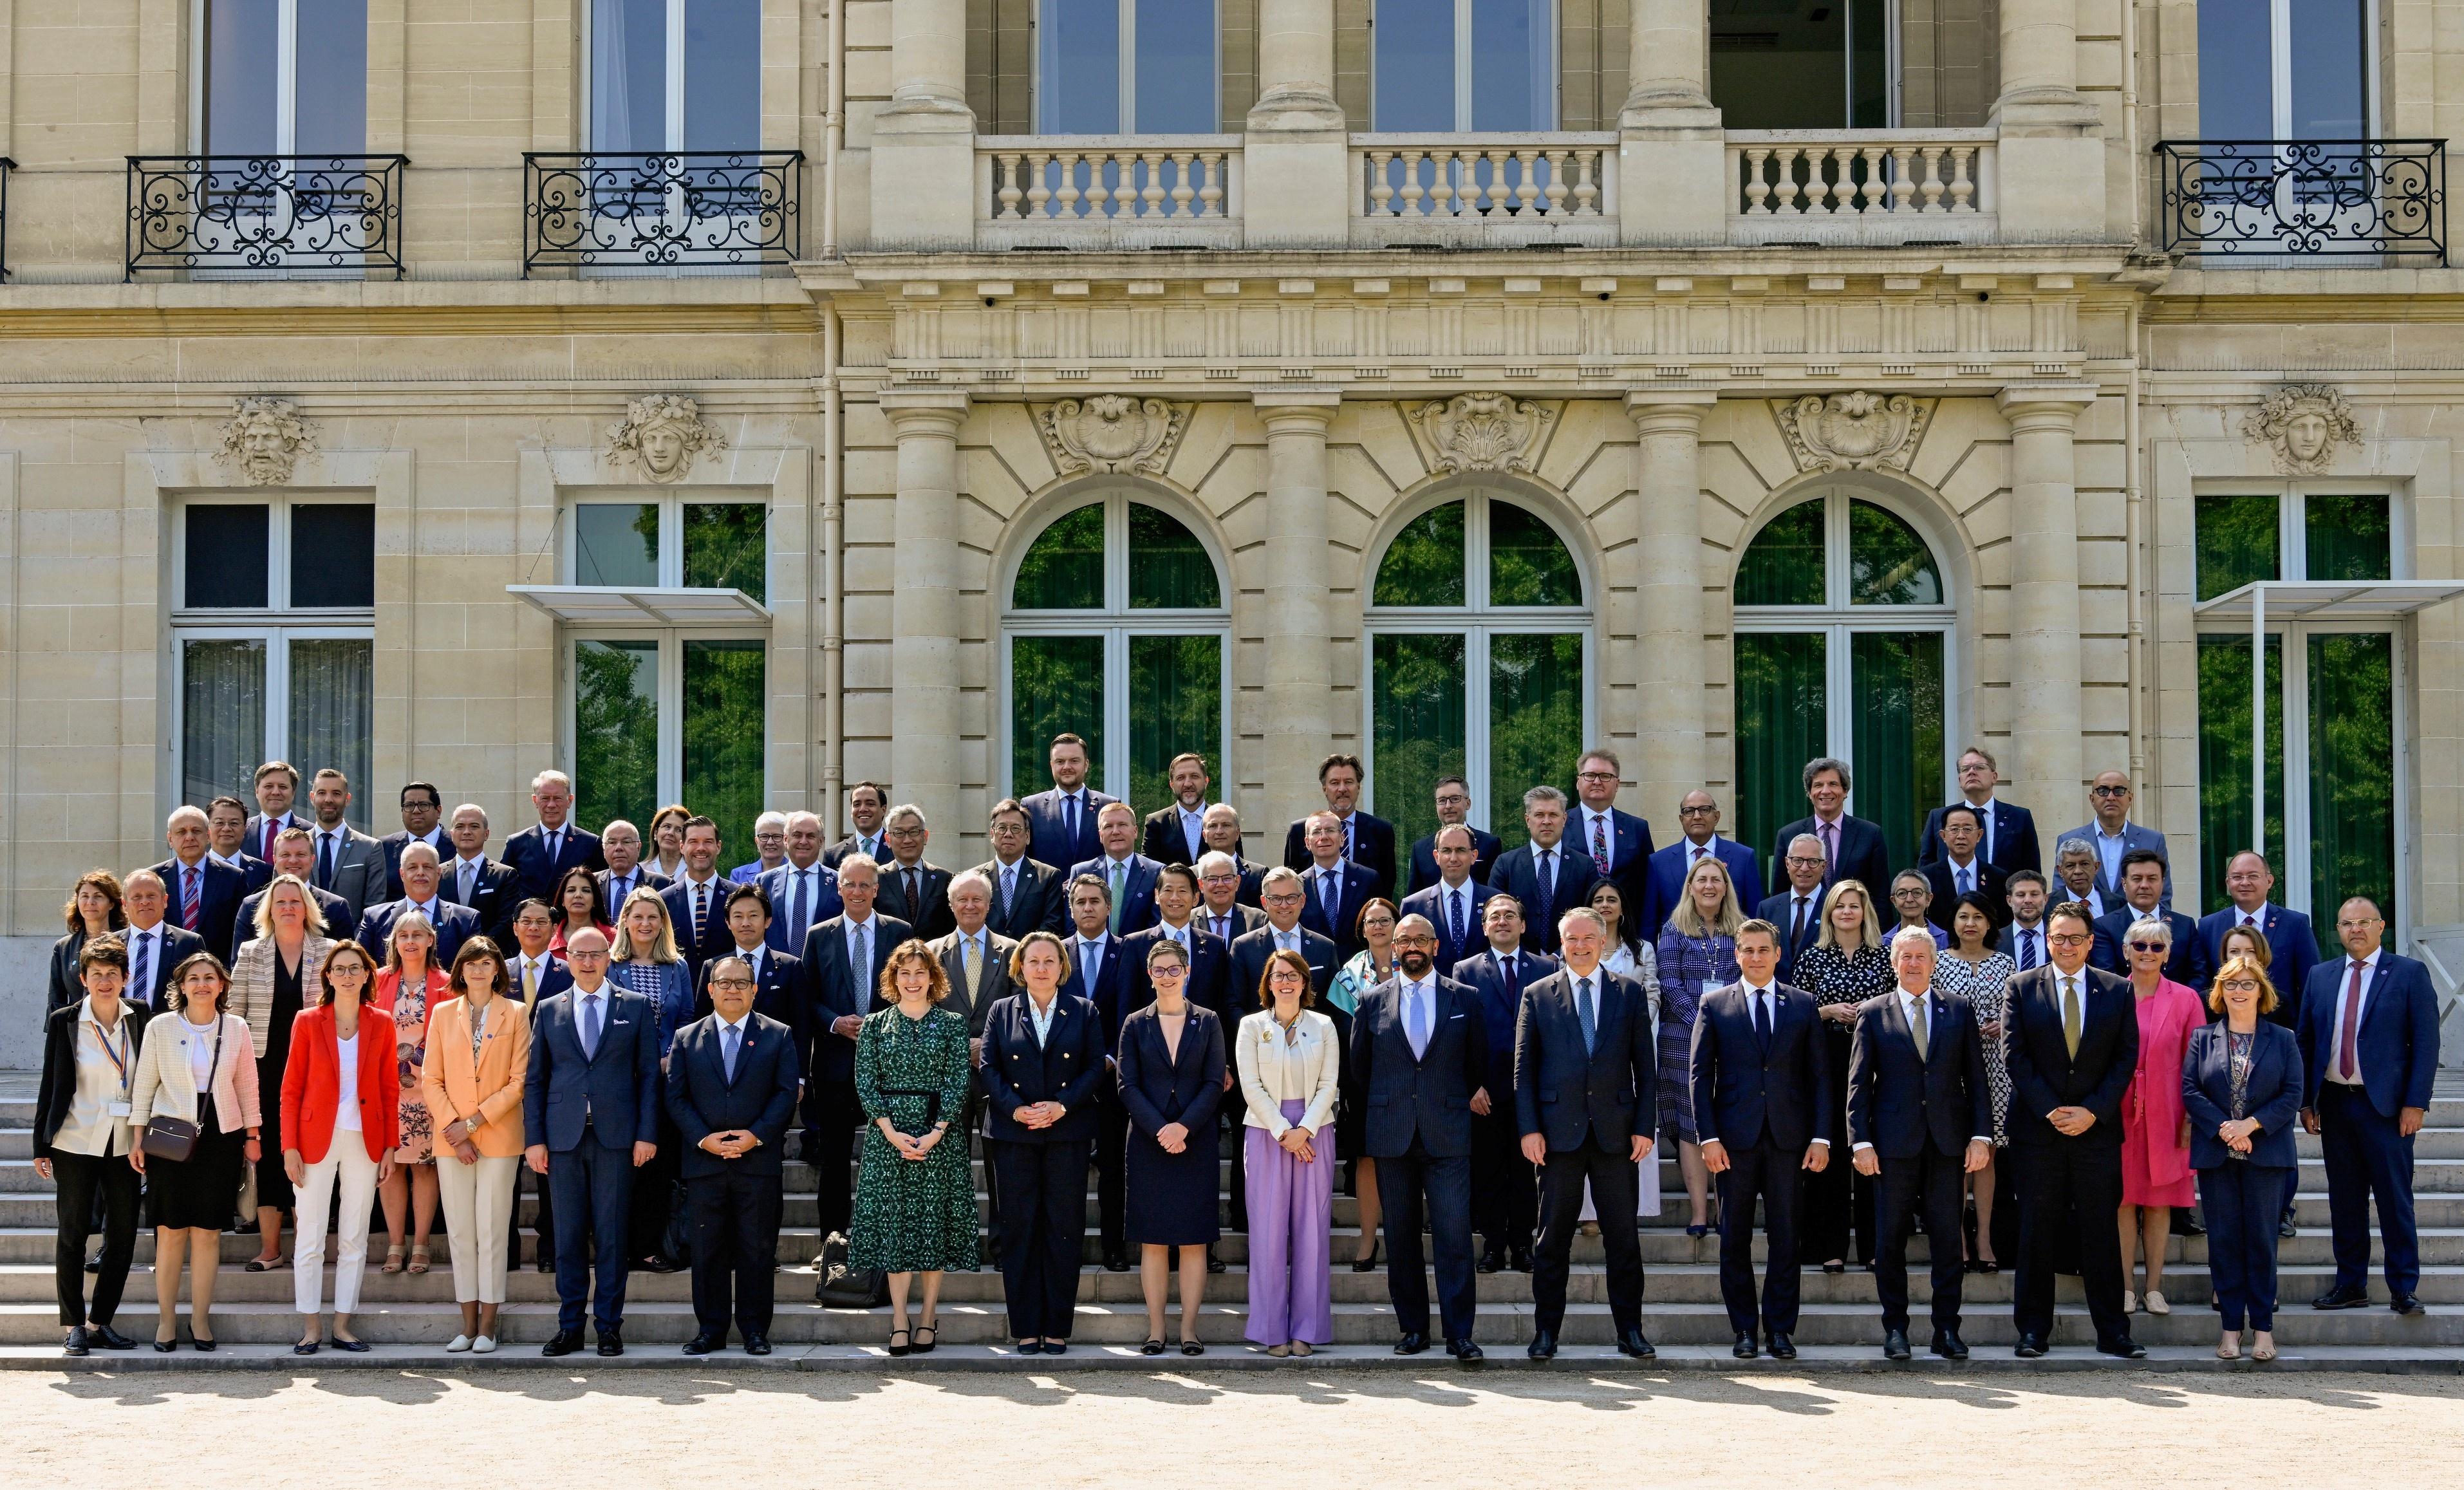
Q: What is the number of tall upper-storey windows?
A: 6